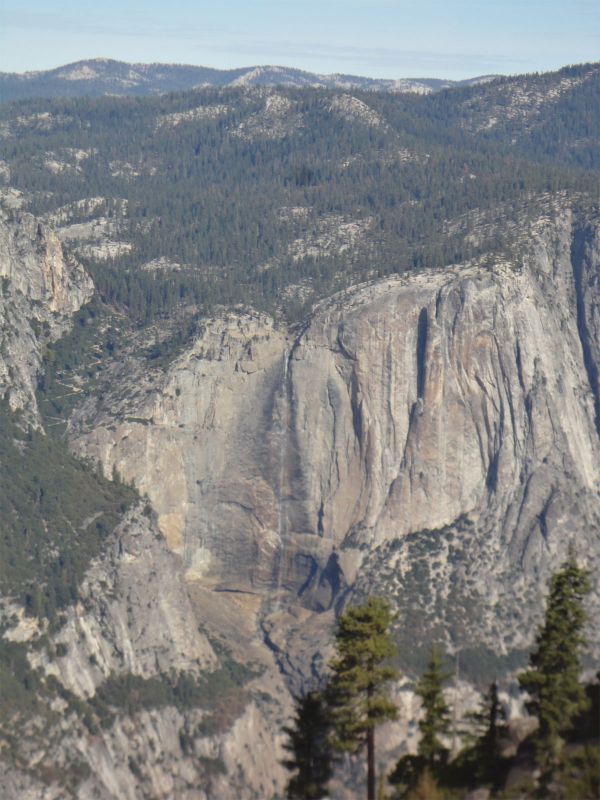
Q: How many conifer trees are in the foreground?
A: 5